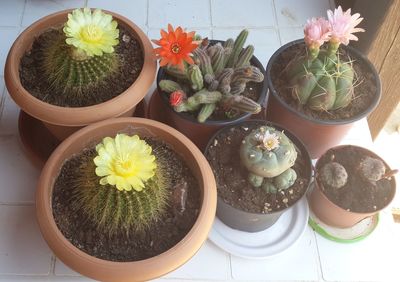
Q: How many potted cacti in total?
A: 6